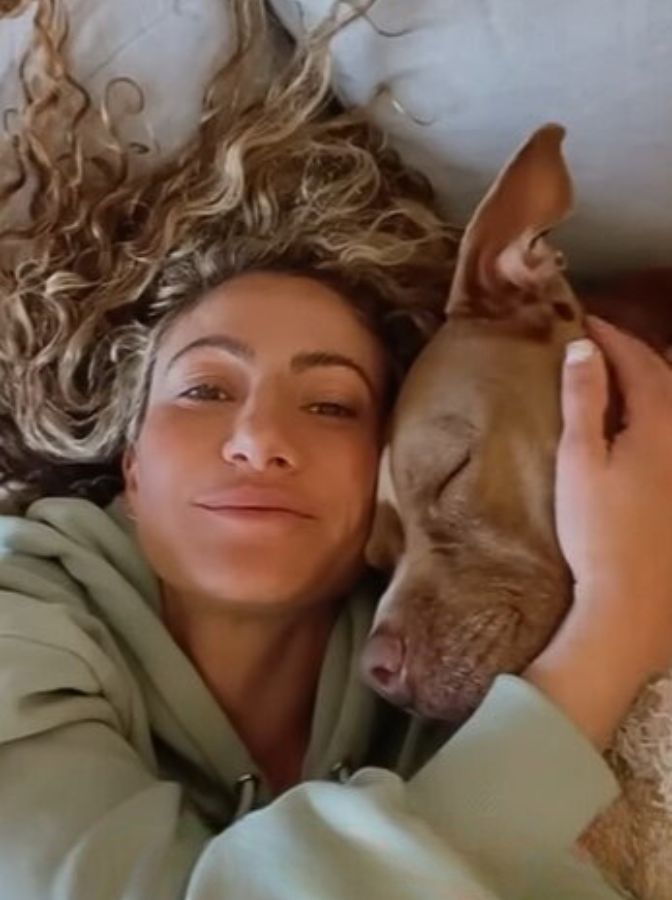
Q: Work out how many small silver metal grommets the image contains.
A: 2